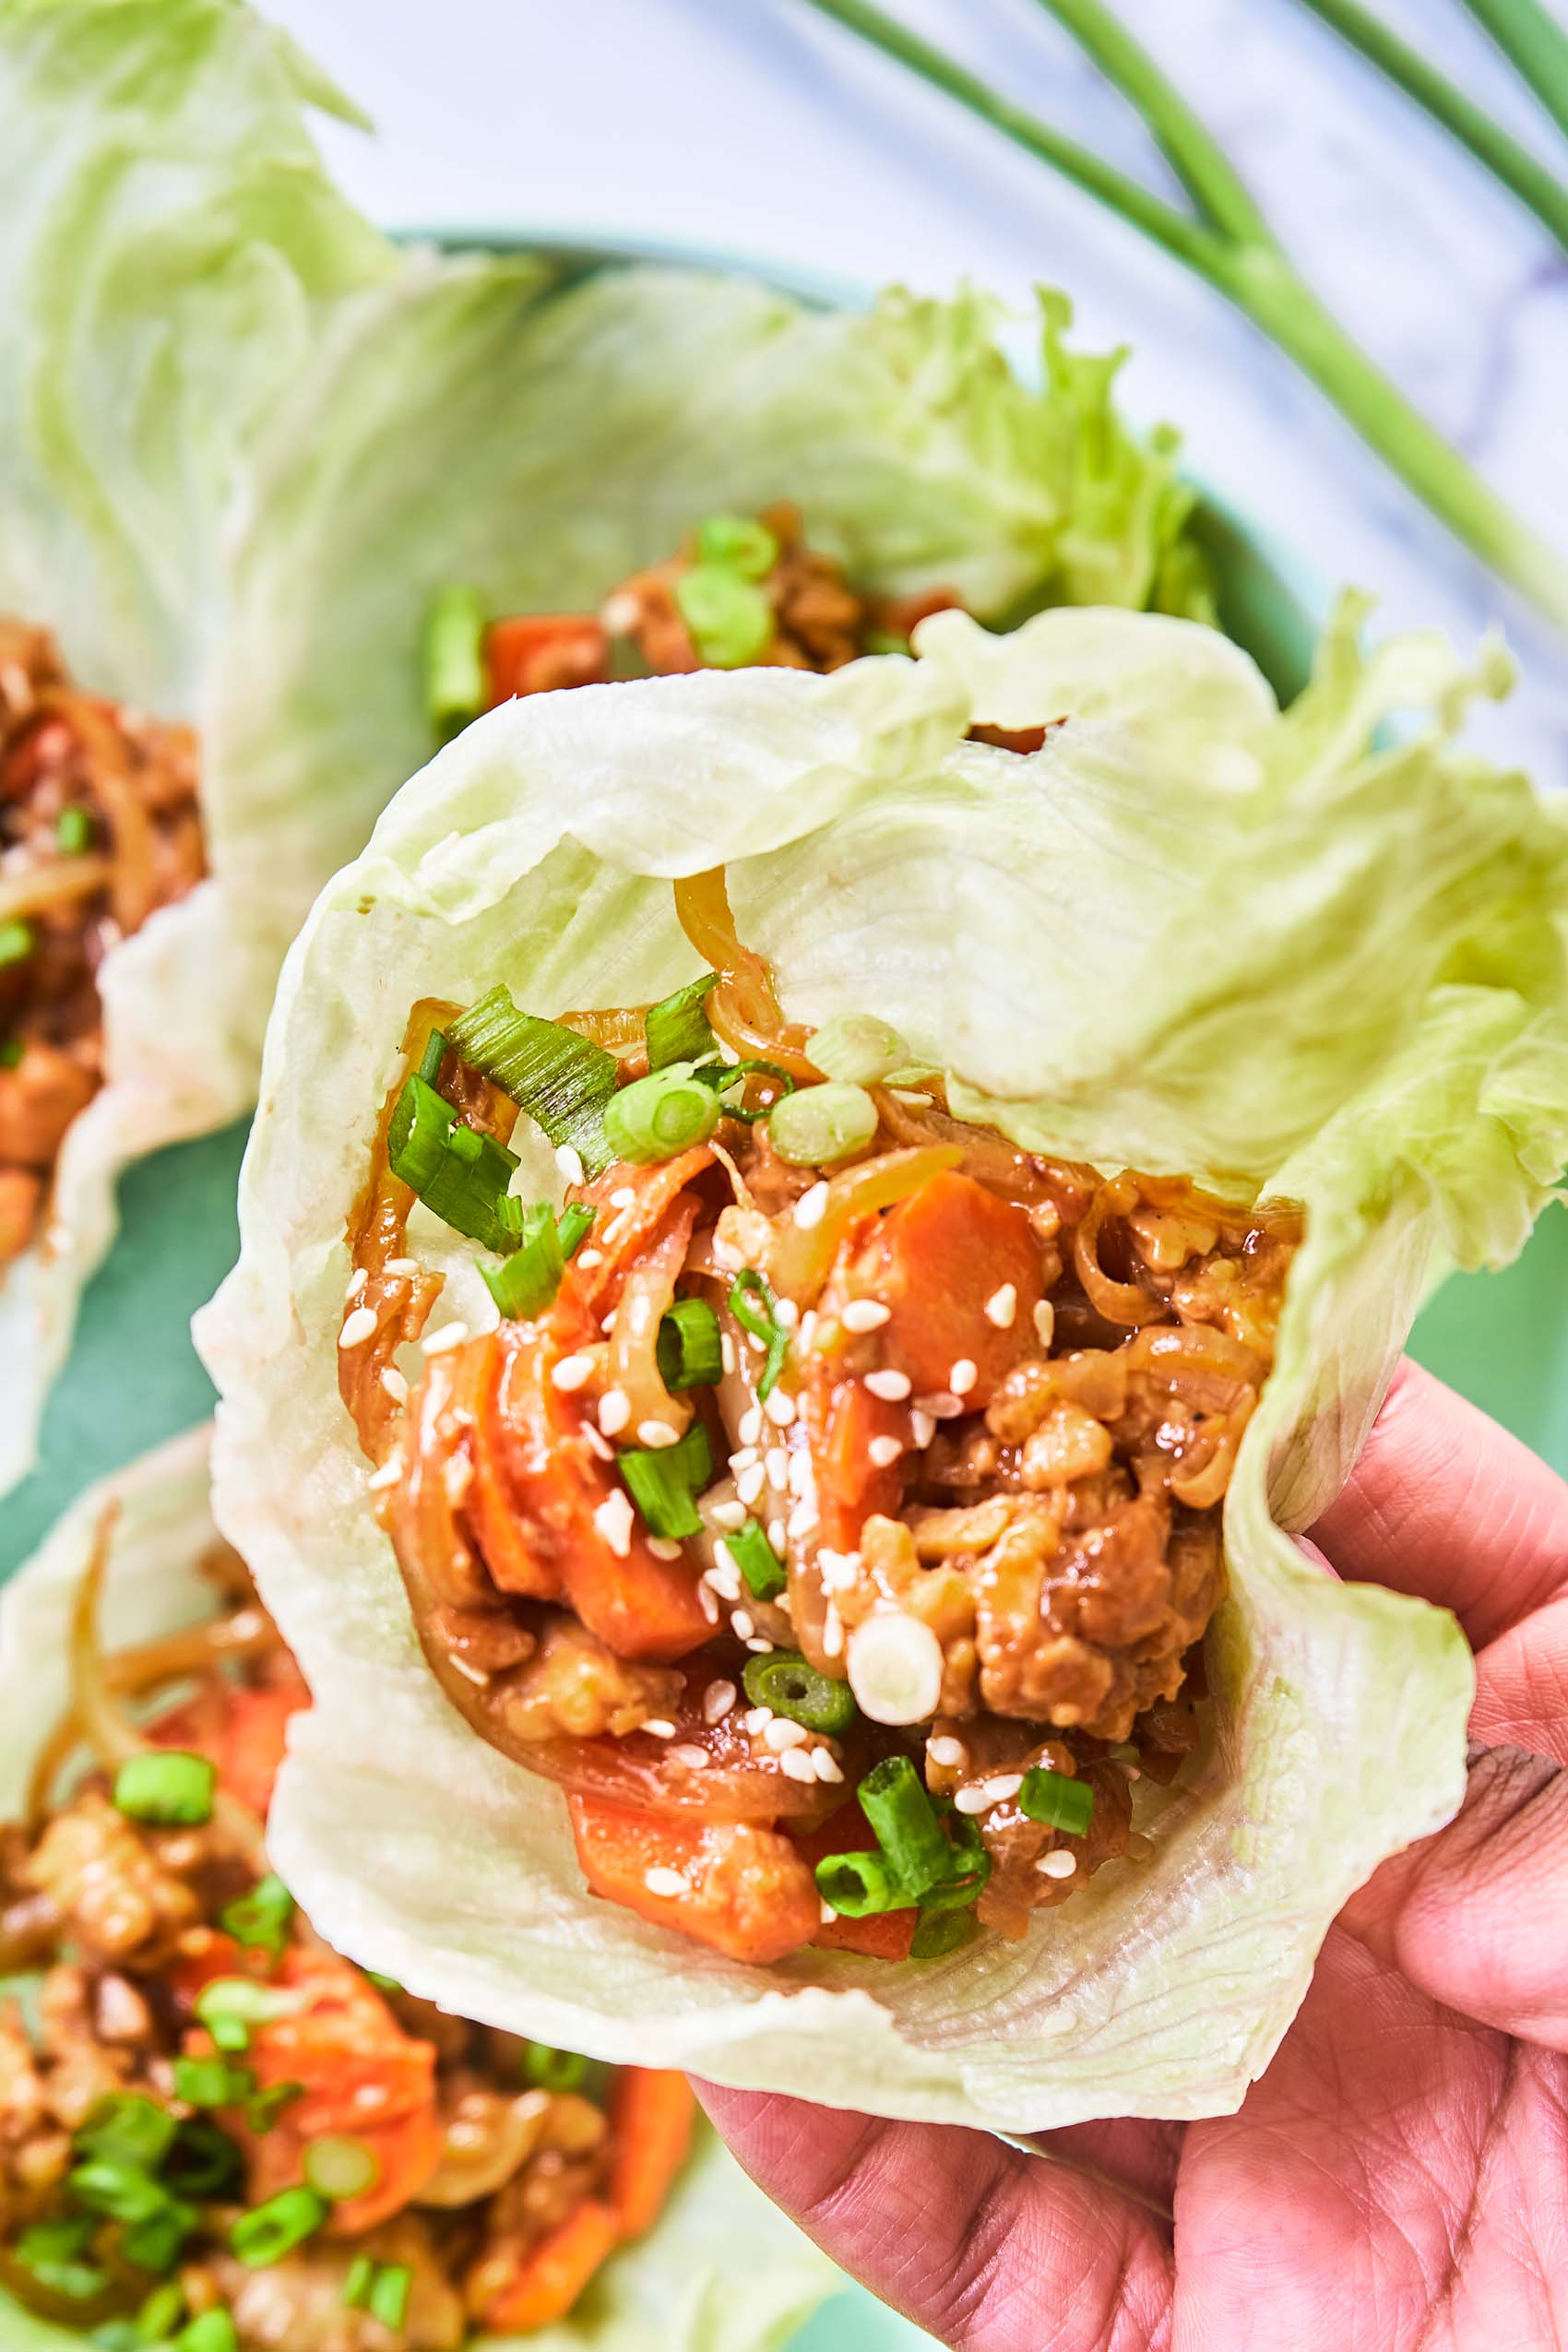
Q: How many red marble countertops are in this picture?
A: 0